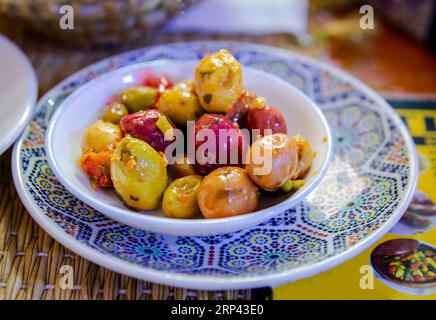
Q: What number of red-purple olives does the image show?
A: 3